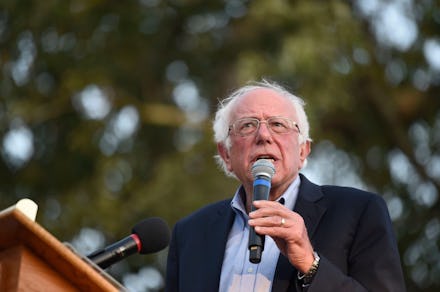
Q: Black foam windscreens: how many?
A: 1